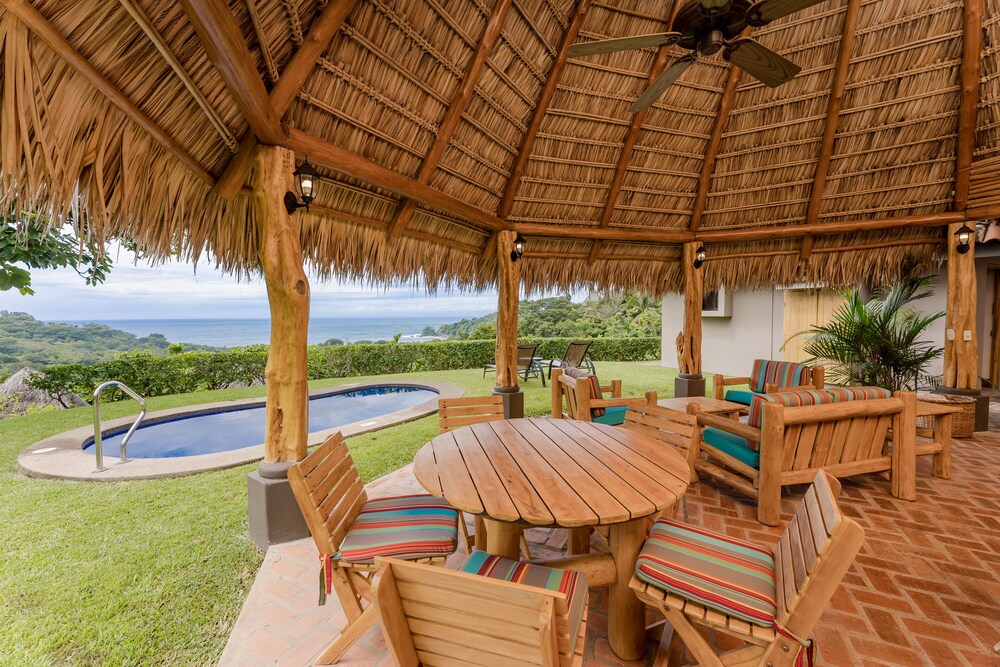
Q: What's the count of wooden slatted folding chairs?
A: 5